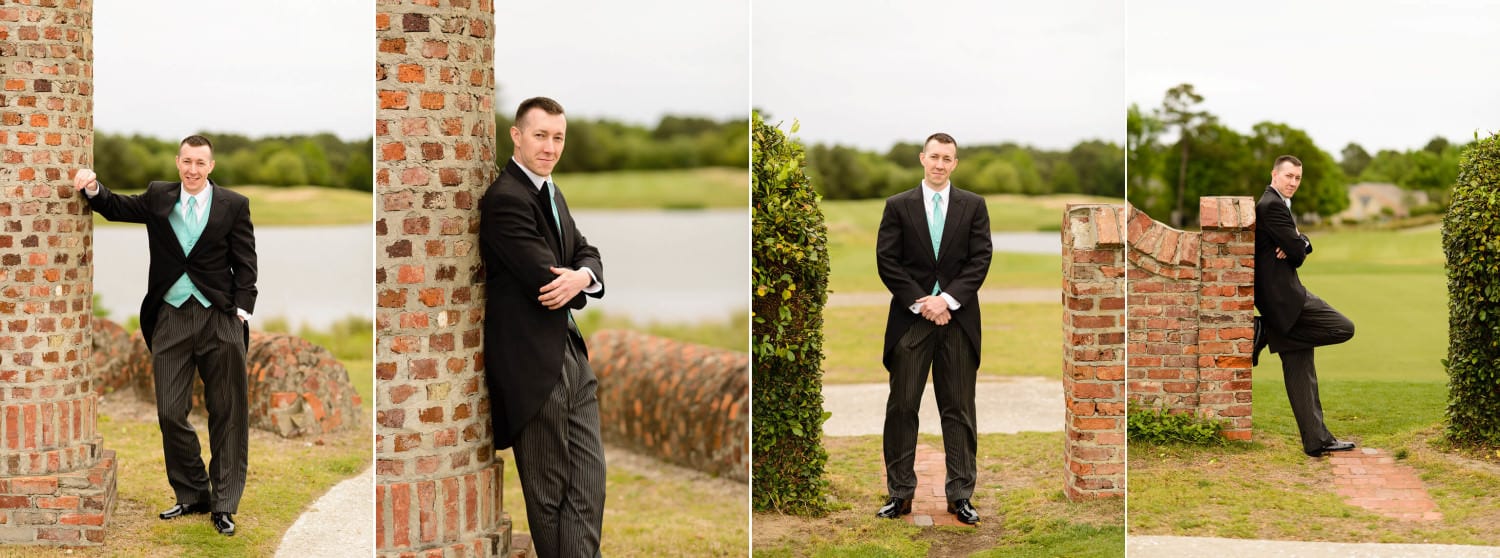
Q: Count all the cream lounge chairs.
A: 0